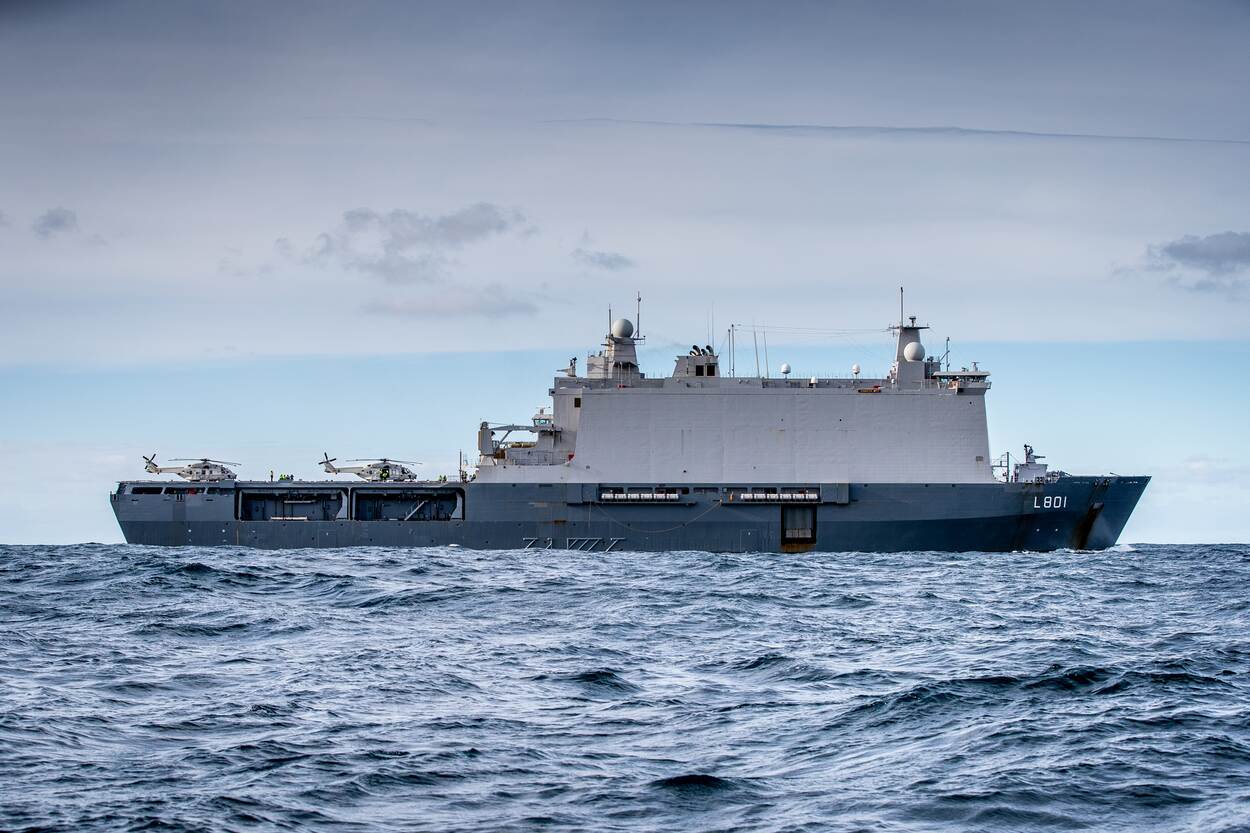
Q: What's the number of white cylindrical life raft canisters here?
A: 12